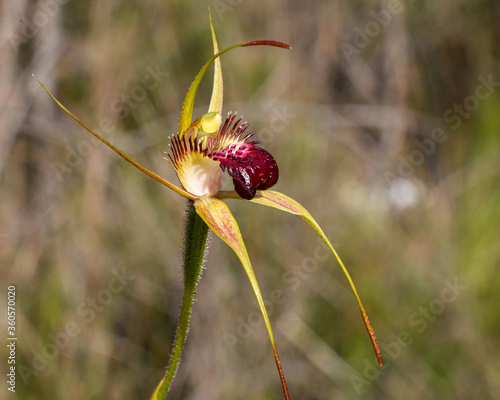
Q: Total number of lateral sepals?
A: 2